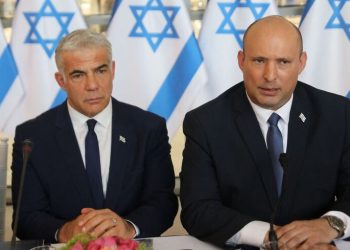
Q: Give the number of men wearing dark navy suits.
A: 2